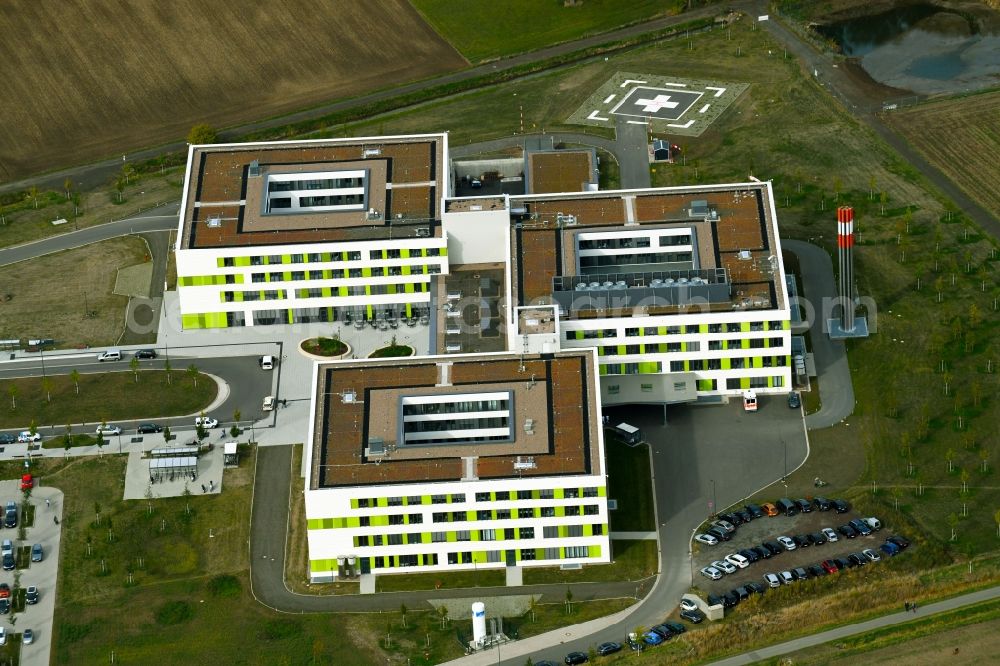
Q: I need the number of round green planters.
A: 2